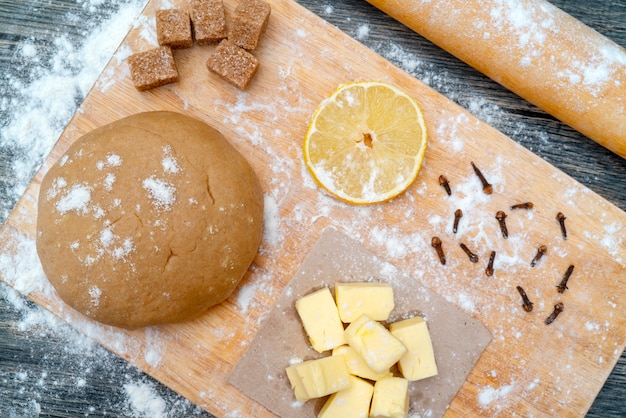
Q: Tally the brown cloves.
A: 13